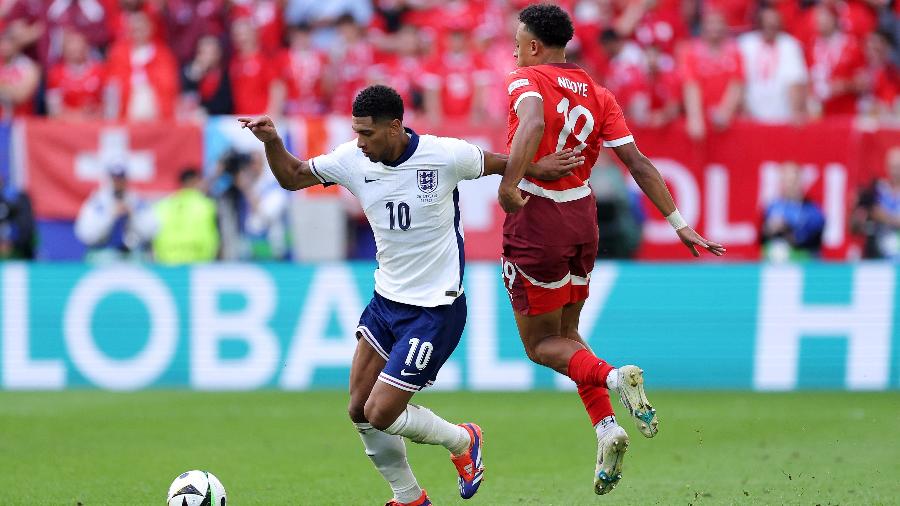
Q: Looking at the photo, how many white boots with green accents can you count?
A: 2